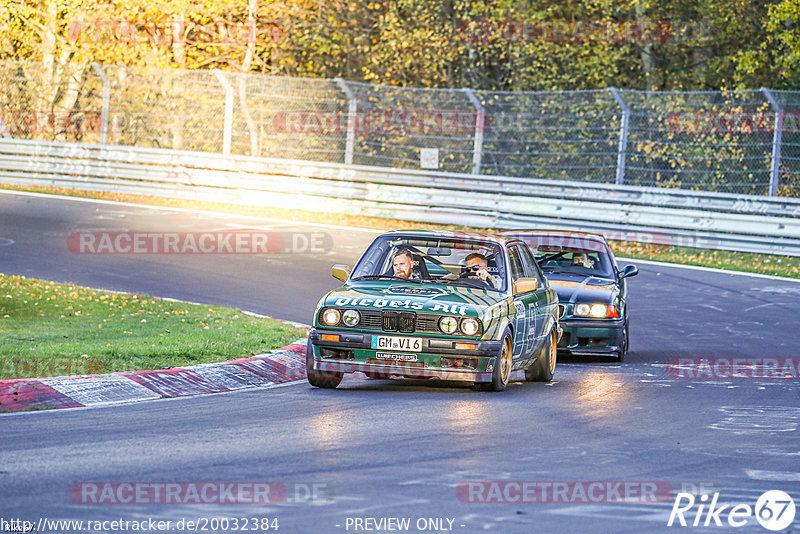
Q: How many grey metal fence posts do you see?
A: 6